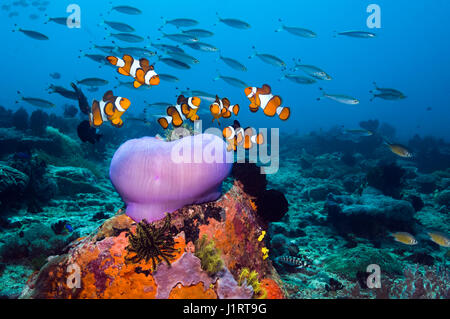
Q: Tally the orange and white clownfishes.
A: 6